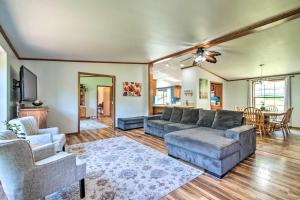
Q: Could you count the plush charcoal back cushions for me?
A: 5